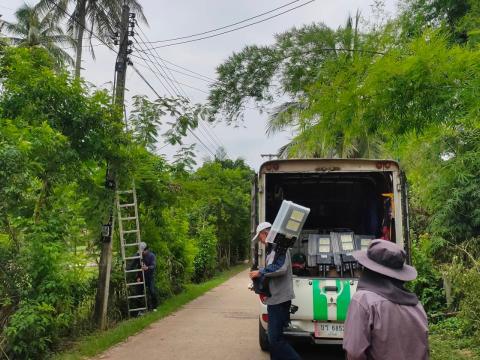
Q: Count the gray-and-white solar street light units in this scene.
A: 4